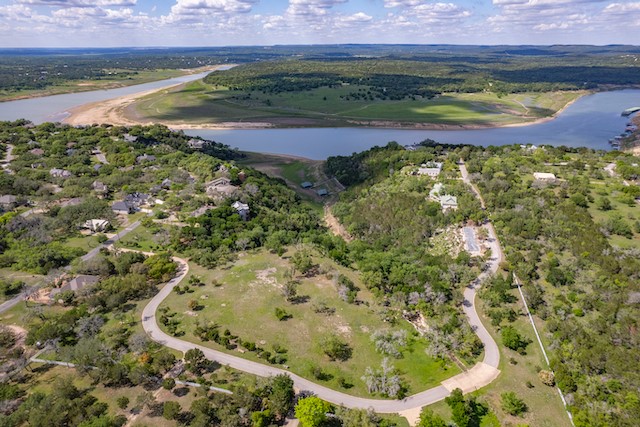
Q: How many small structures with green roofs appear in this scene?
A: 2